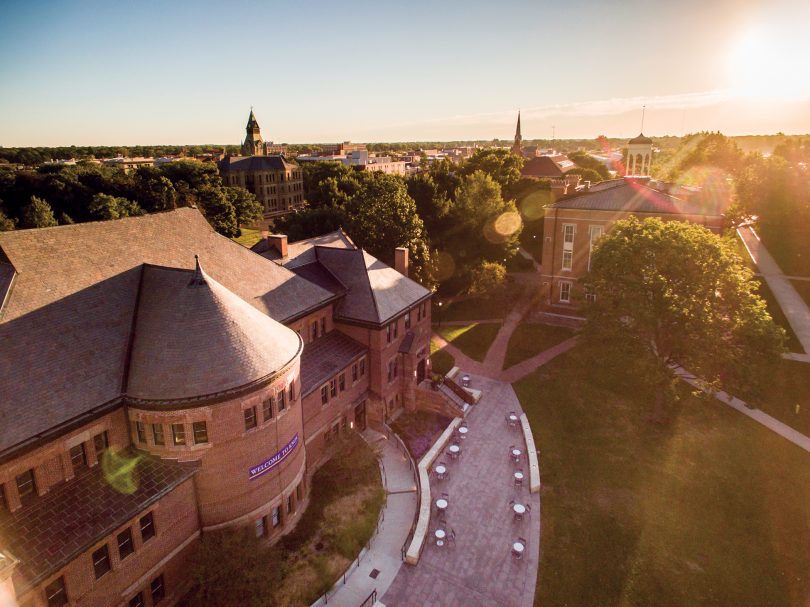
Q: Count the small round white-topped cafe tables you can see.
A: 11